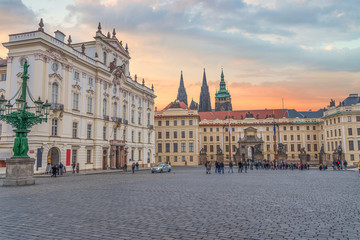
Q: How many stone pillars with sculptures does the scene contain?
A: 8